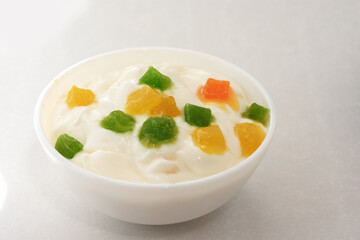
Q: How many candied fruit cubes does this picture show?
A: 12